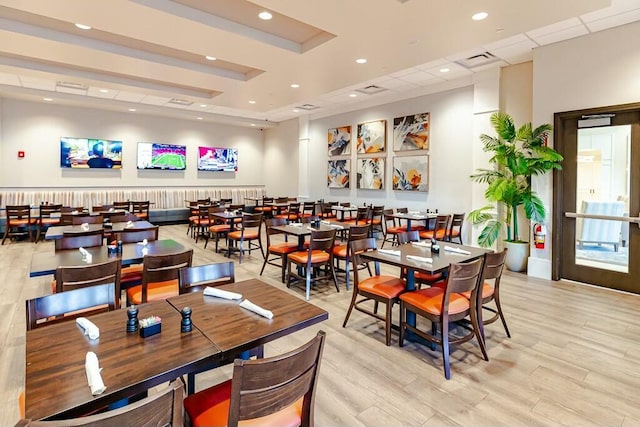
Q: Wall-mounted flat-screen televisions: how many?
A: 3